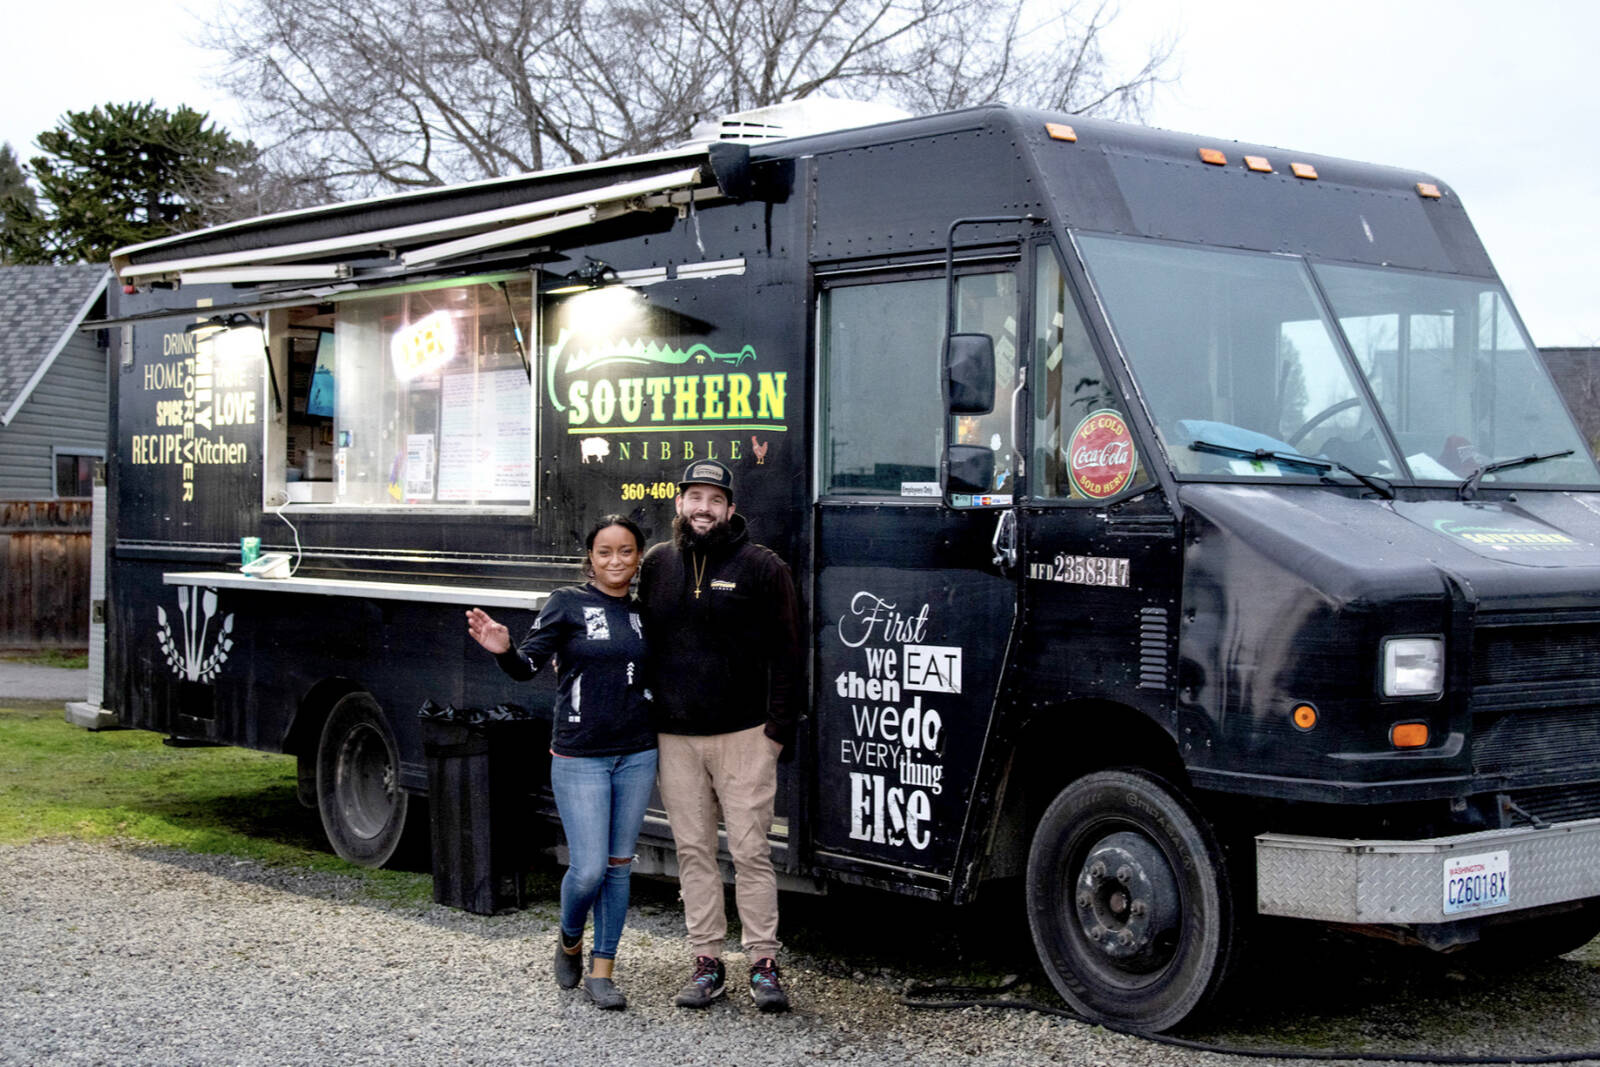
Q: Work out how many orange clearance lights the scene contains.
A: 5